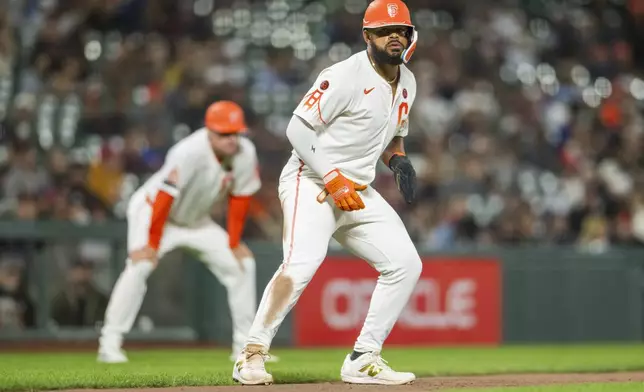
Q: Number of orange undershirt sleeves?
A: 2